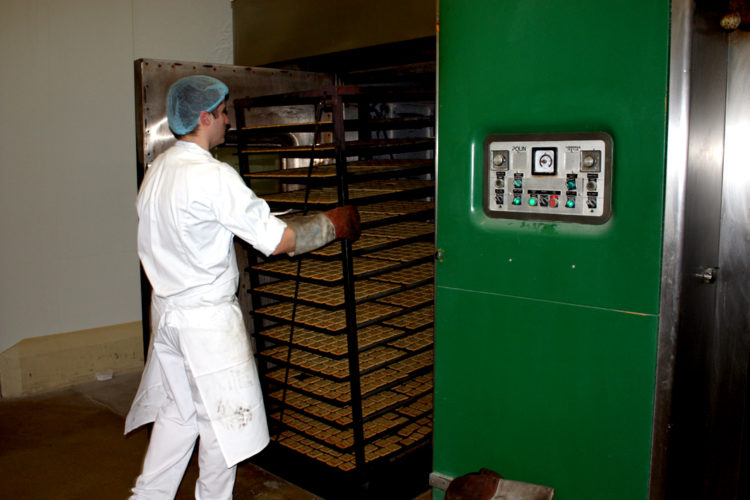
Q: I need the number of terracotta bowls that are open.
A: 0